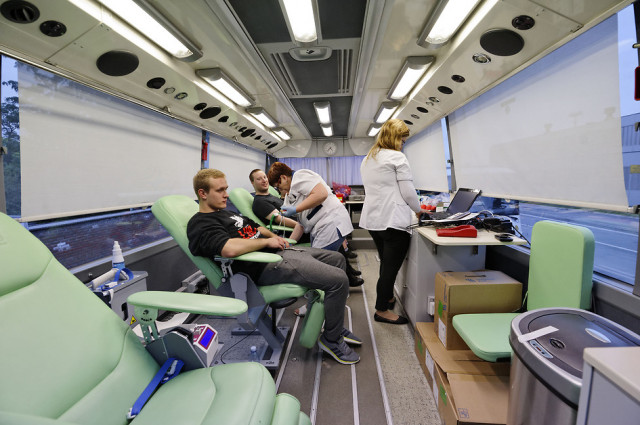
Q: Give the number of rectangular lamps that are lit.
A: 11